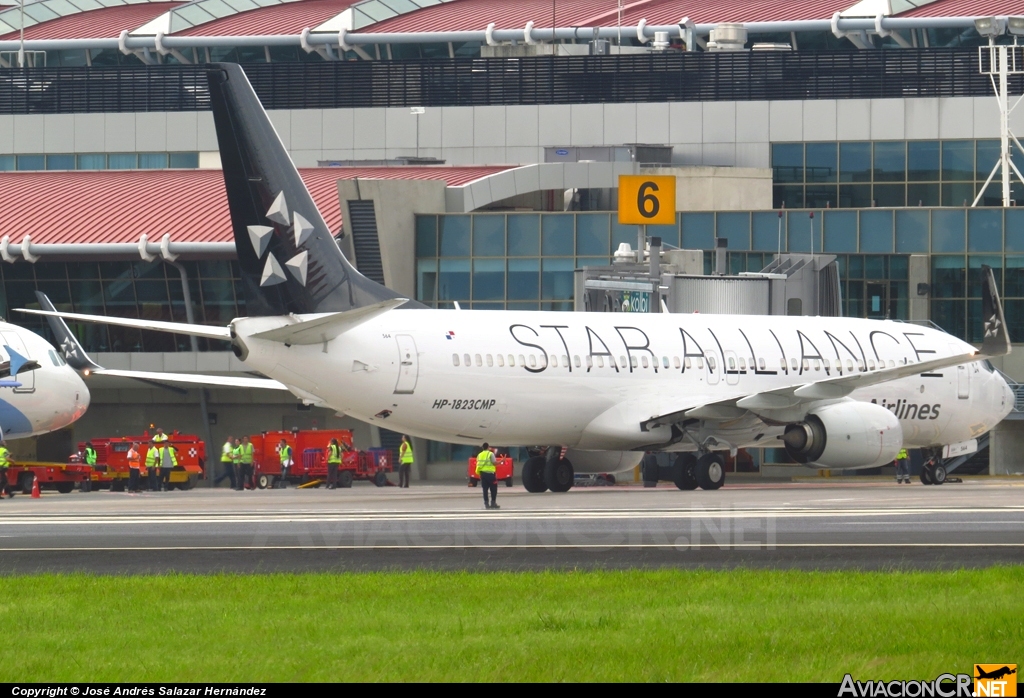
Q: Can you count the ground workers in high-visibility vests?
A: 14